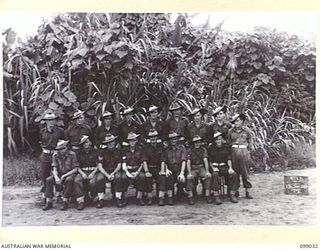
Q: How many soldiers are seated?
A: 8